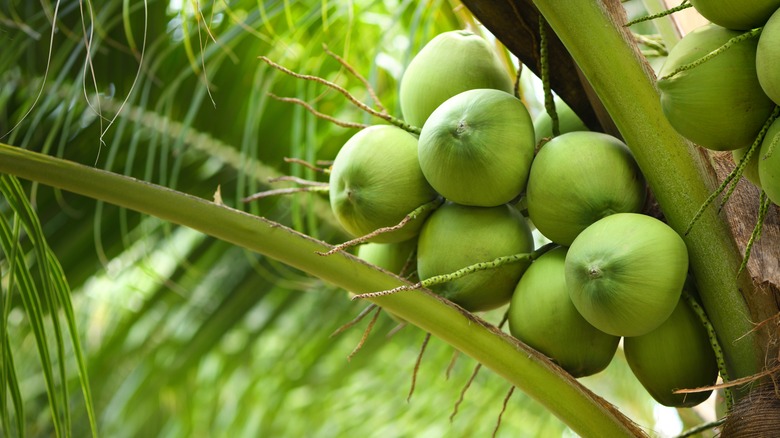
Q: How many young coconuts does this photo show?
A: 15